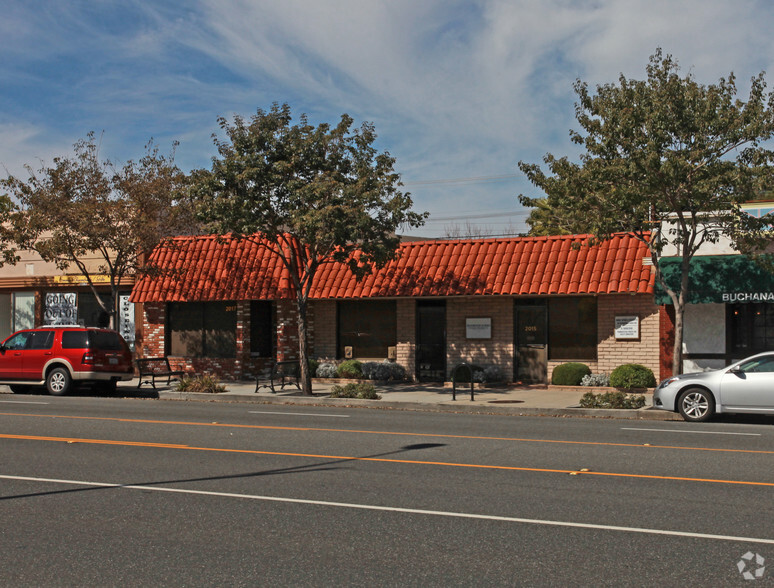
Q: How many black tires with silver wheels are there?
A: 2